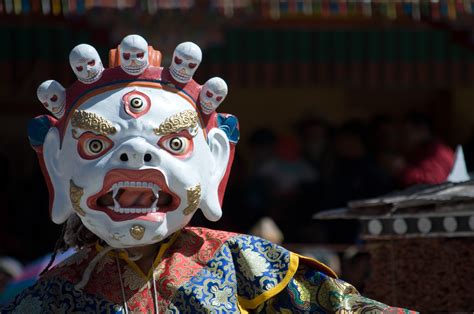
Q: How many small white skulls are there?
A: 5